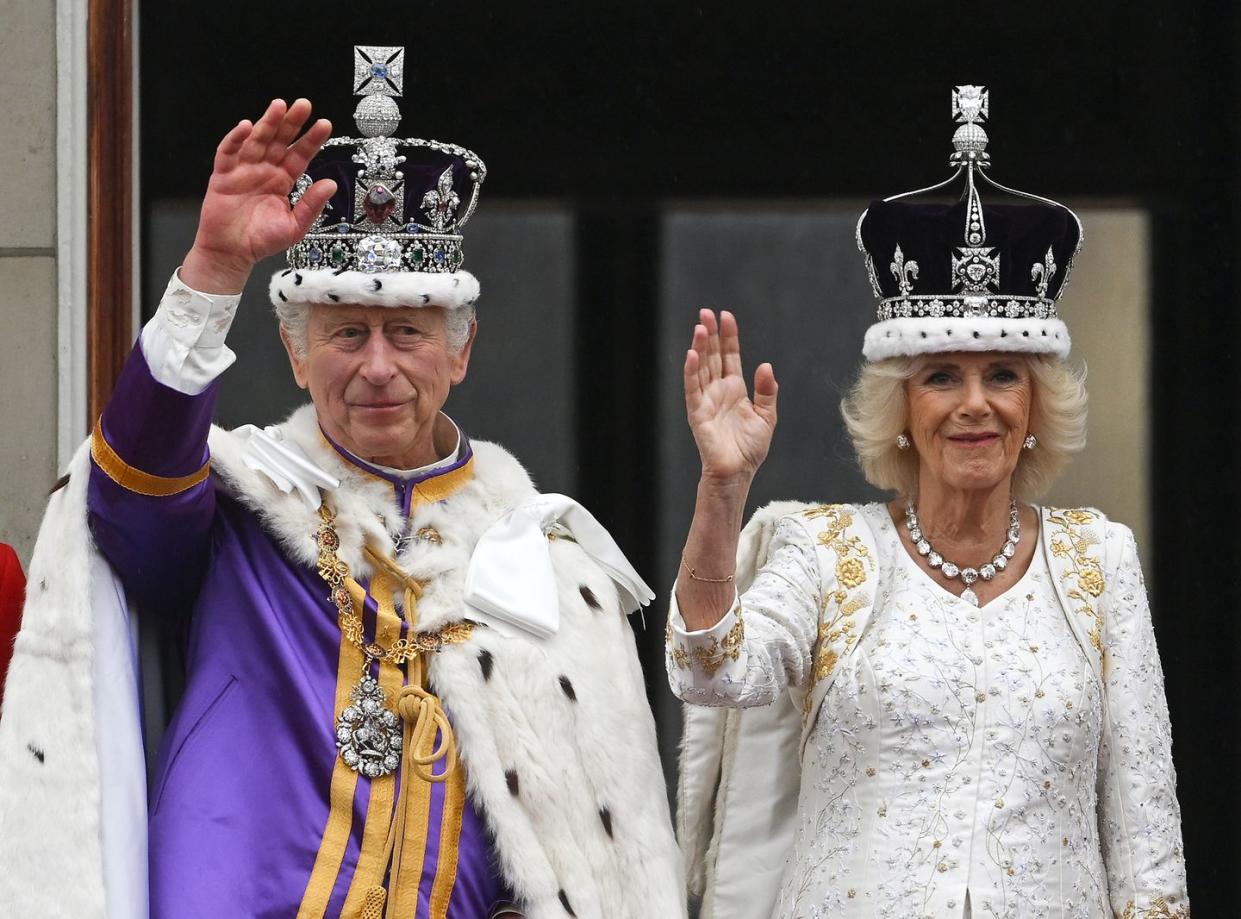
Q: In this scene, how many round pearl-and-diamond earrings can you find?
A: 2